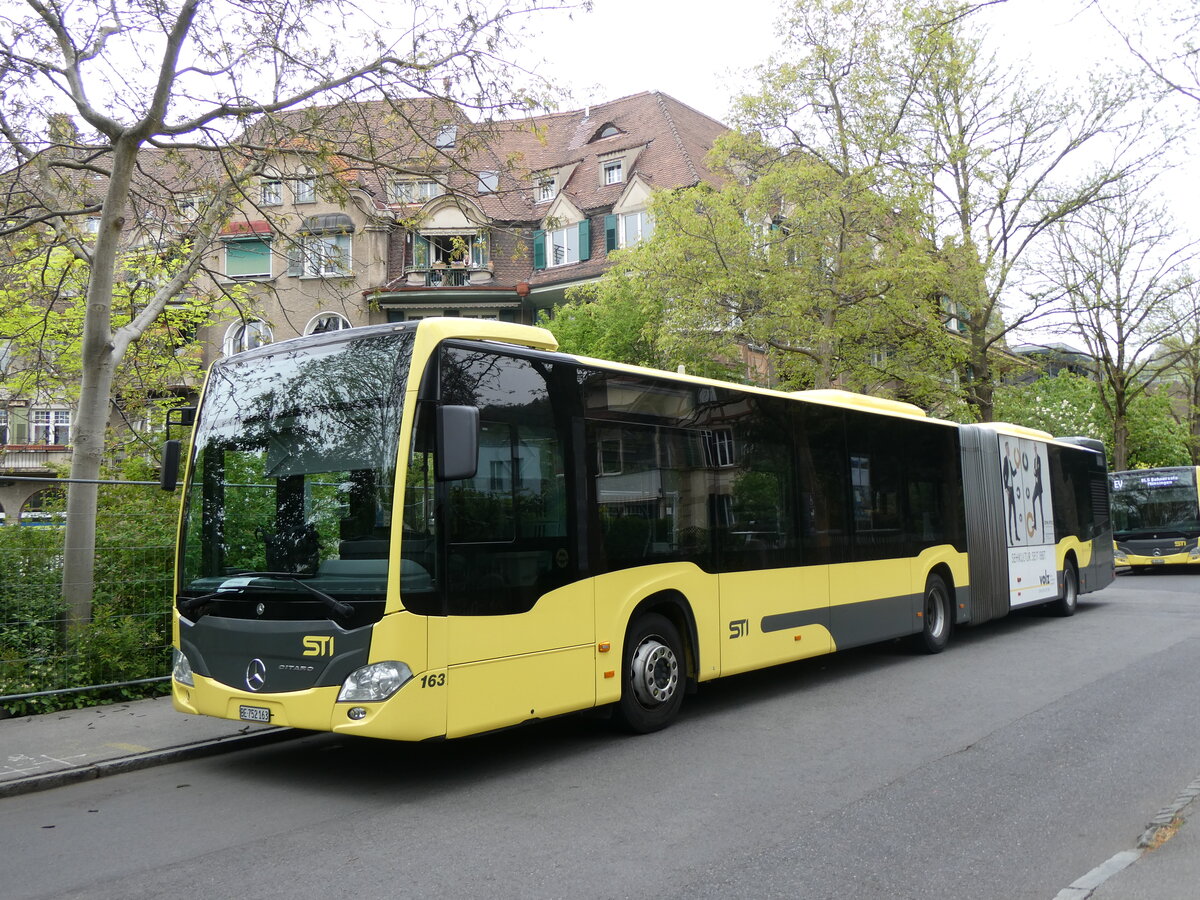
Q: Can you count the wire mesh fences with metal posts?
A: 1